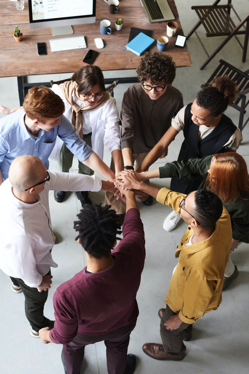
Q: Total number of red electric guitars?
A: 0